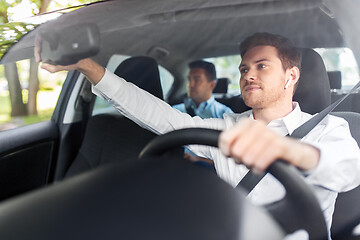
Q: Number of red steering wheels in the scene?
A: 0